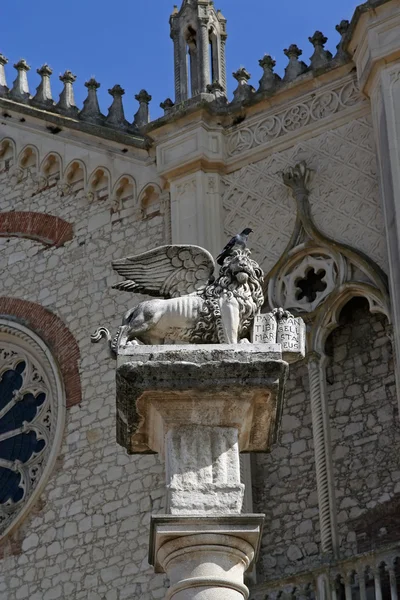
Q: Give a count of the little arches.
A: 7